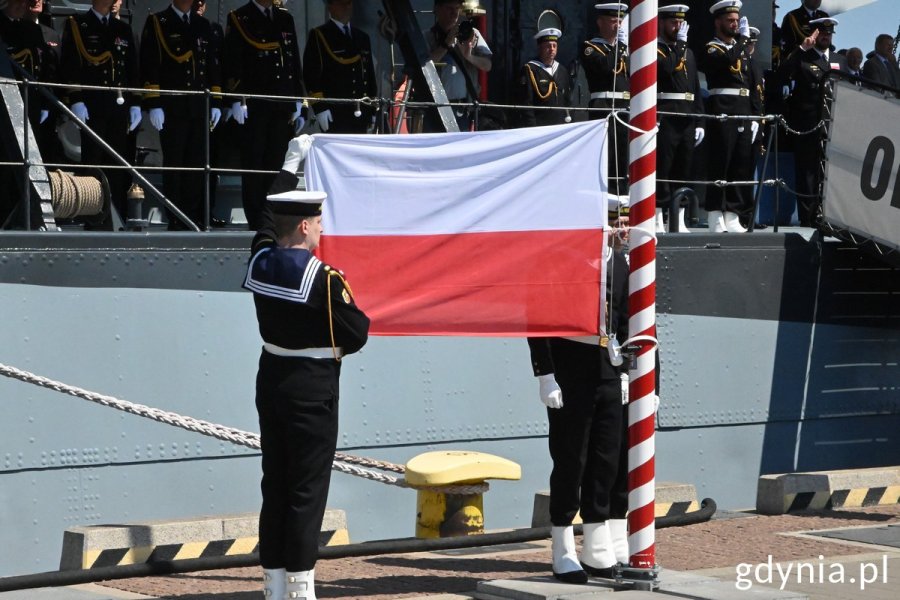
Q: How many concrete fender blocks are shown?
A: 3